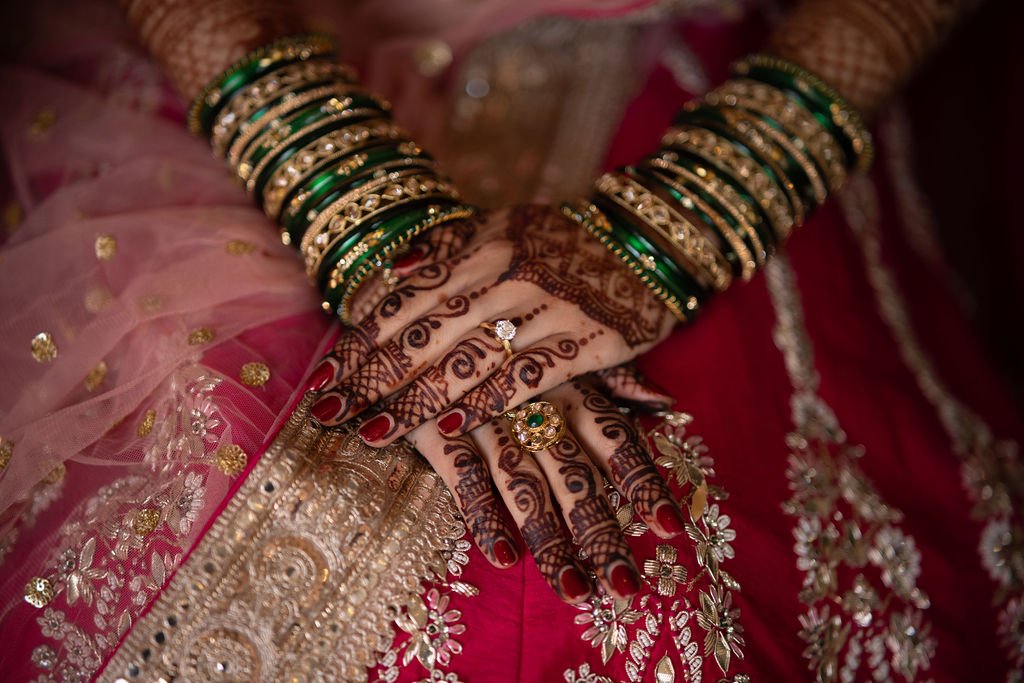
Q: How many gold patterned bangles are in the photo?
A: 6